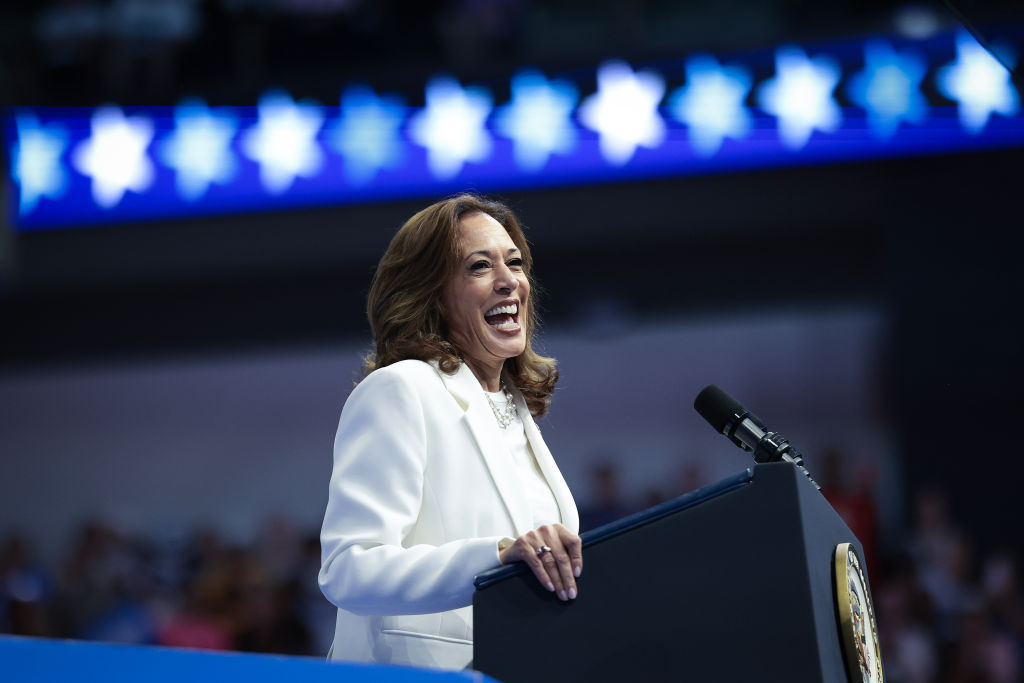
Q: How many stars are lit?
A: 12